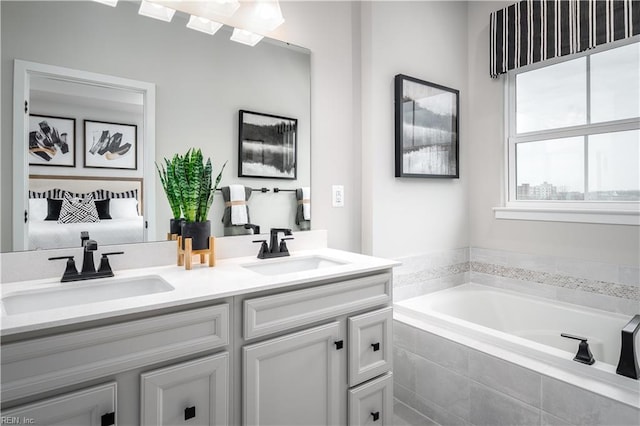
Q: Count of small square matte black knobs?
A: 5